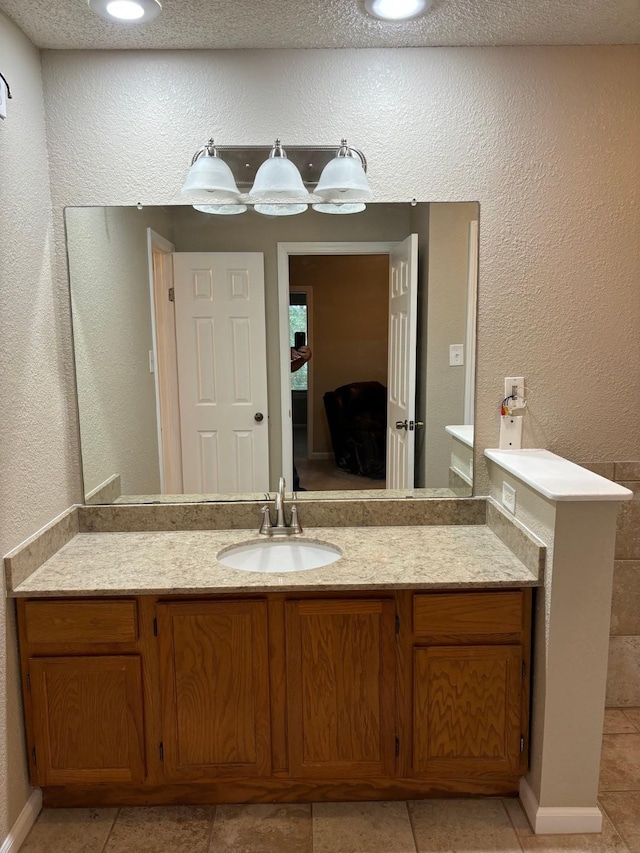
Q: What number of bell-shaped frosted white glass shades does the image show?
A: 3